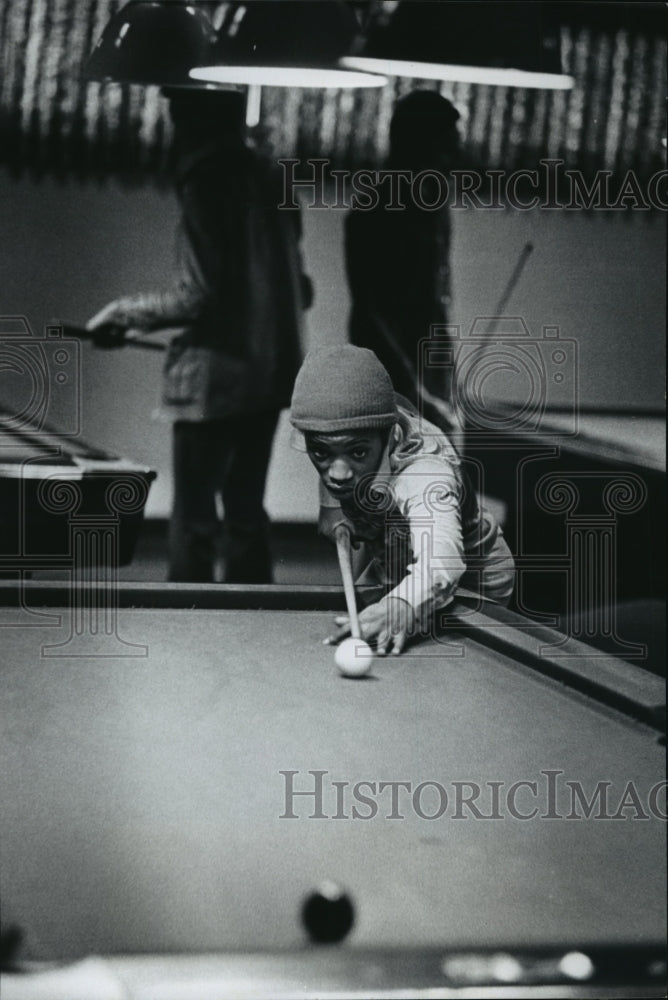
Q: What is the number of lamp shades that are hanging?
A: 3